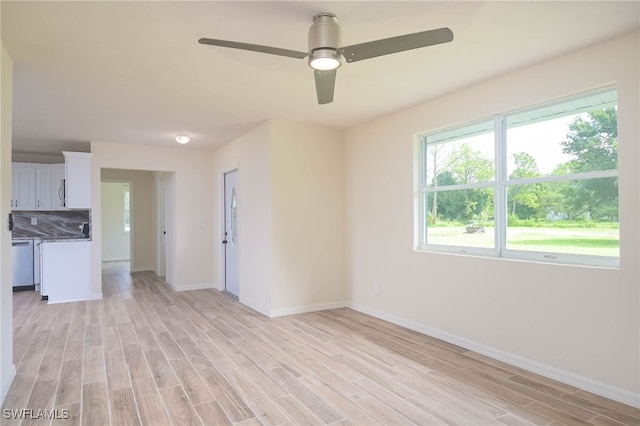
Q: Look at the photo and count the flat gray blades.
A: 3